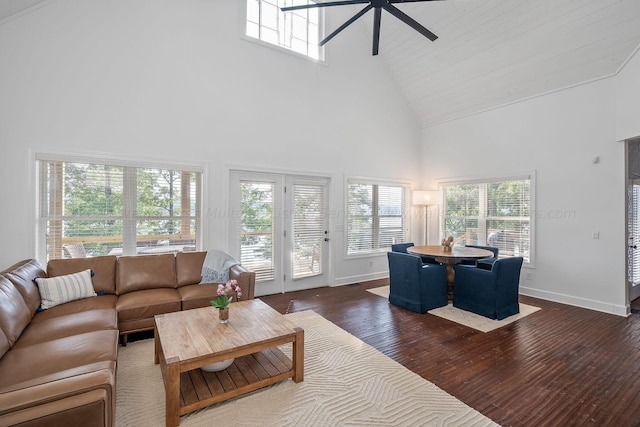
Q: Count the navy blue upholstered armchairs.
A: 4